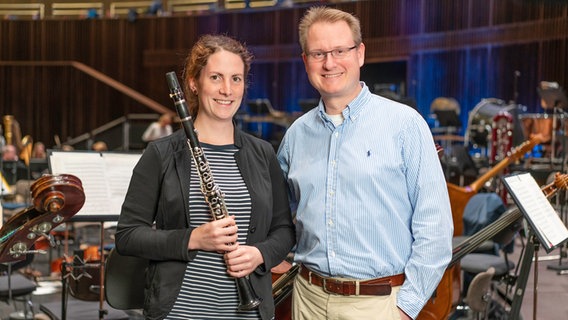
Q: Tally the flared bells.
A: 1